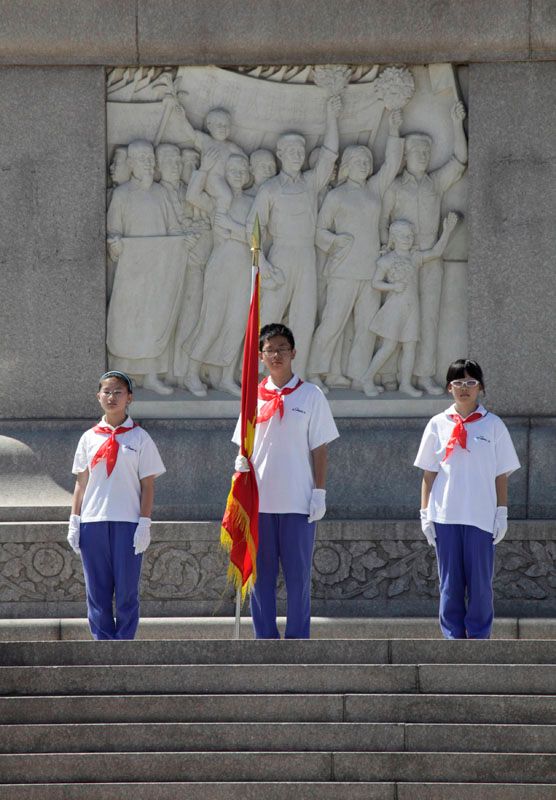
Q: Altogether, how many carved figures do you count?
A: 12